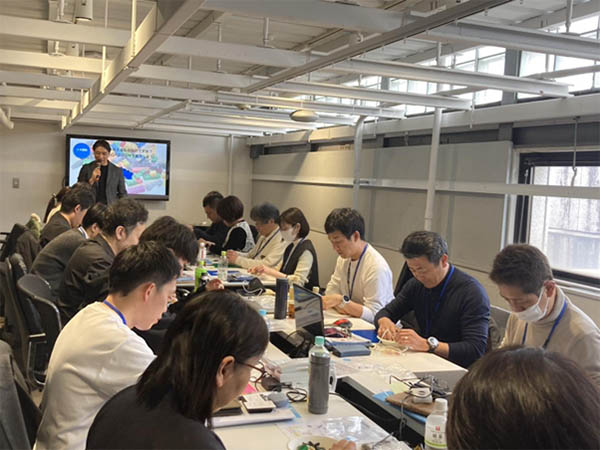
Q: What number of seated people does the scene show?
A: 15